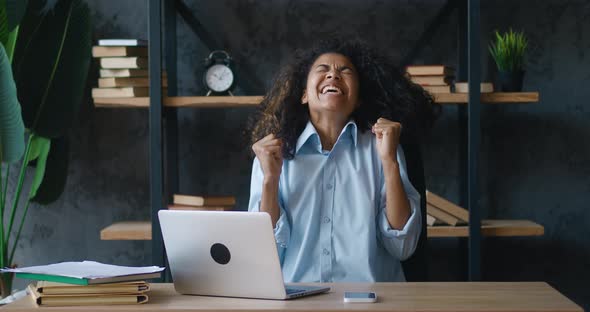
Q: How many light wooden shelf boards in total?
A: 2